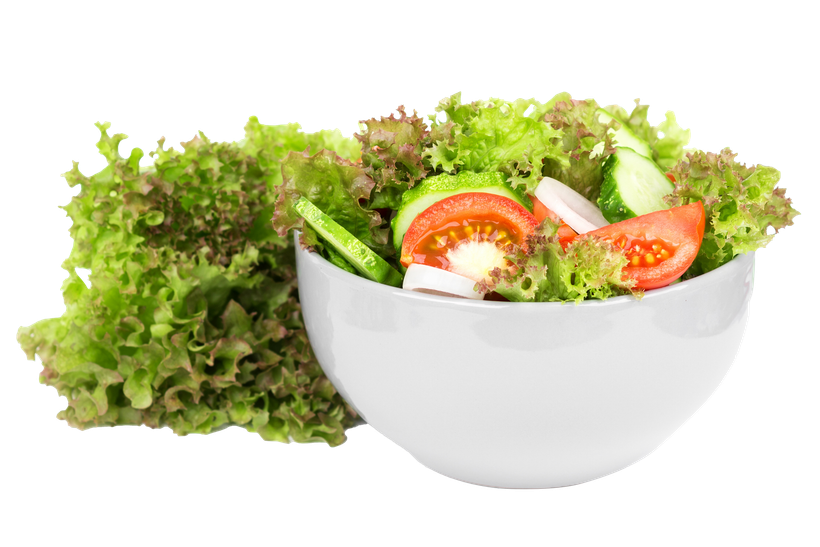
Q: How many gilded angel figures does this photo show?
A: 0